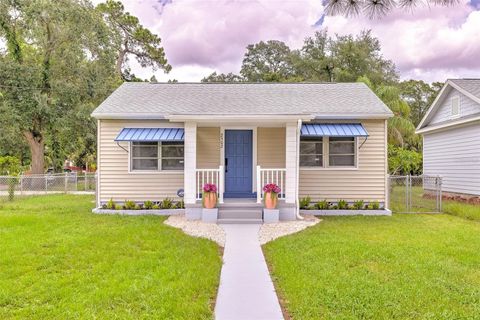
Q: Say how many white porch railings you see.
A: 2